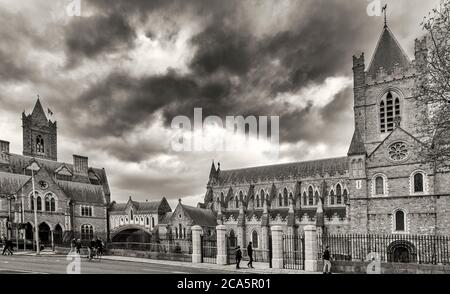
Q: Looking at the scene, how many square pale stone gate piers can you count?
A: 4